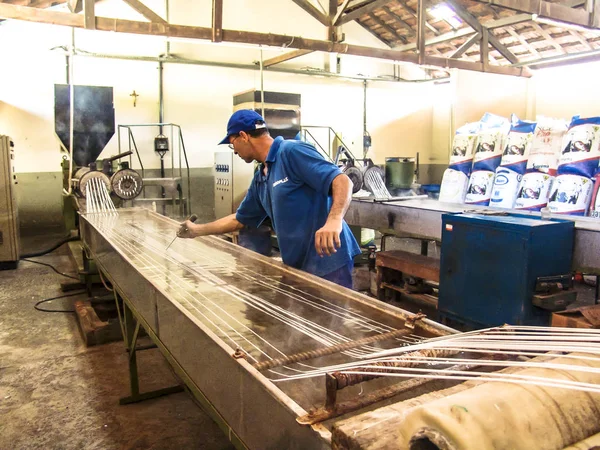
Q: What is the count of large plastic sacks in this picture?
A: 11